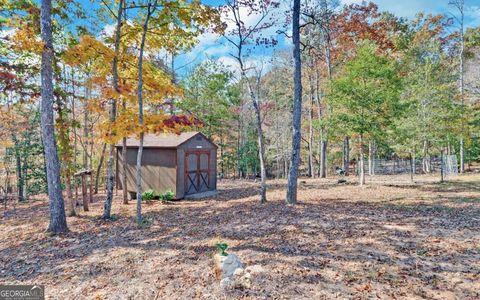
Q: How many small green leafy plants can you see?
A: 3